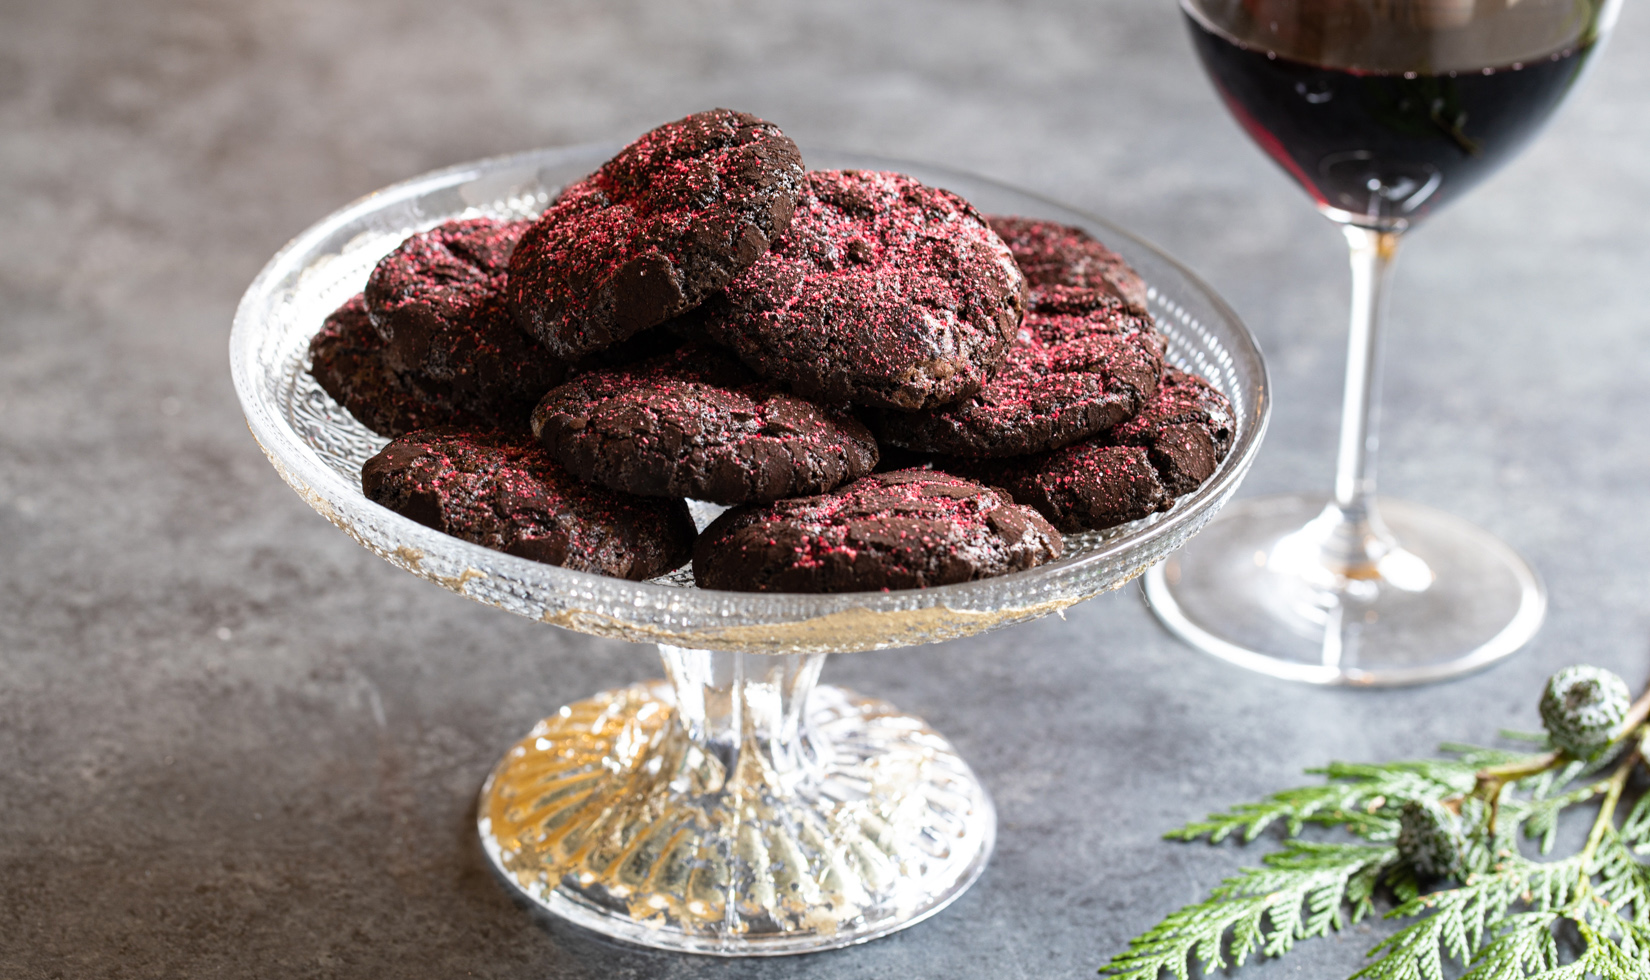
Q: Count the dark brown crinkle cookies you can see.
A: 10